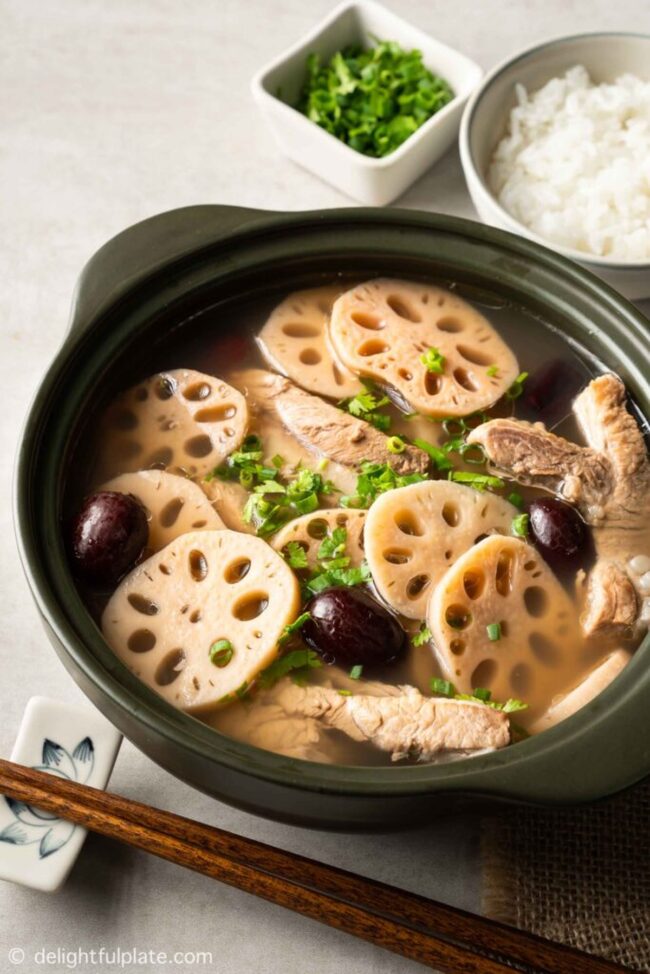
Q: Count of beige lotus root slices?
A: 8